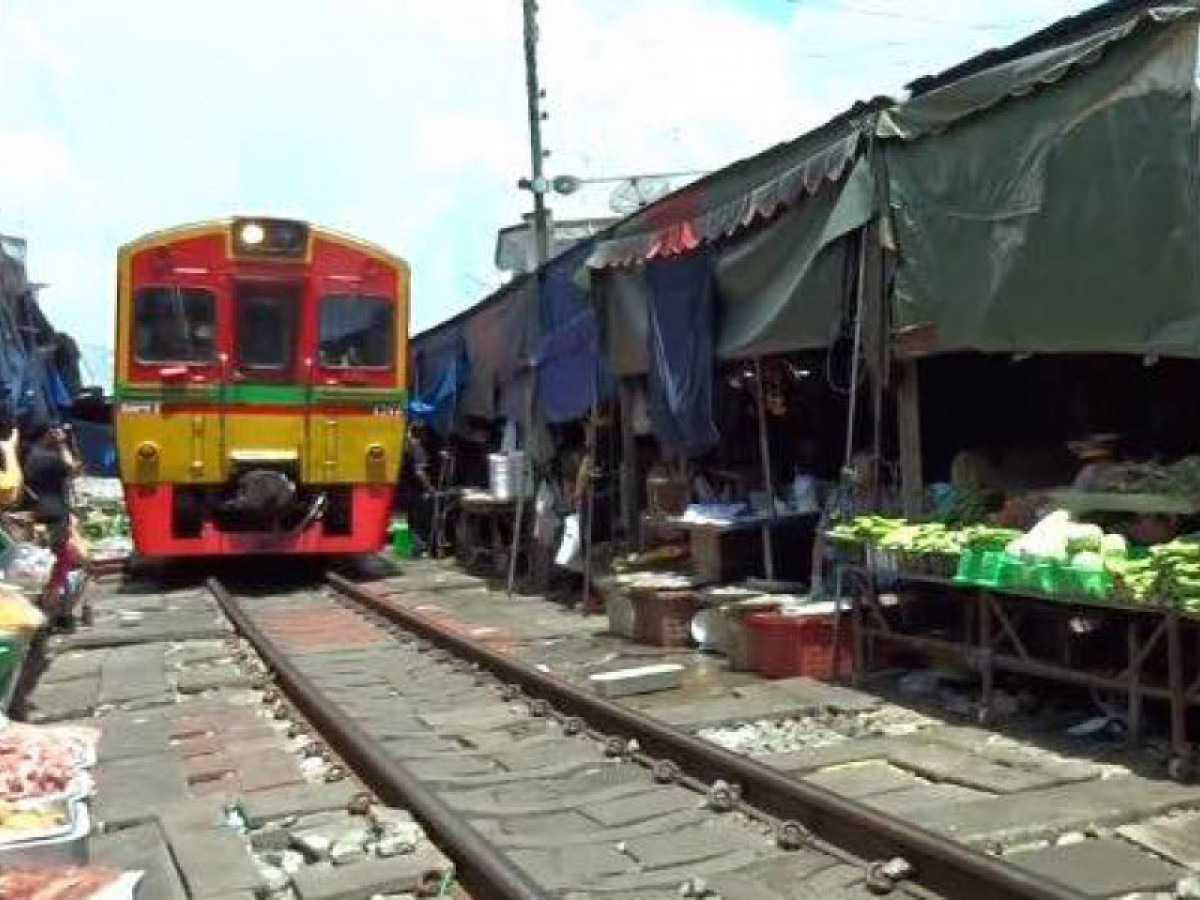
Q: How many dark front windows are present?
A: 3